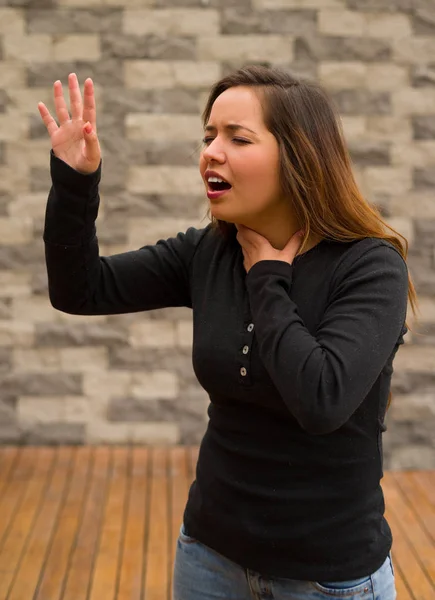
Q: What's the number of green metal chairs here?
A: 0